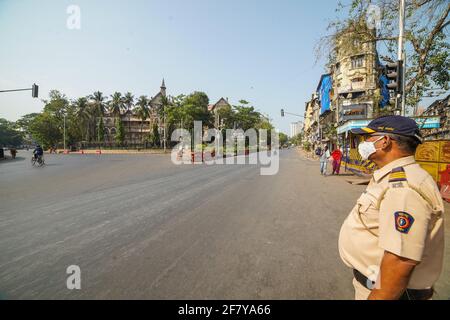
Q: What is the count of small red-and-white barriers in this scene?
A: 3